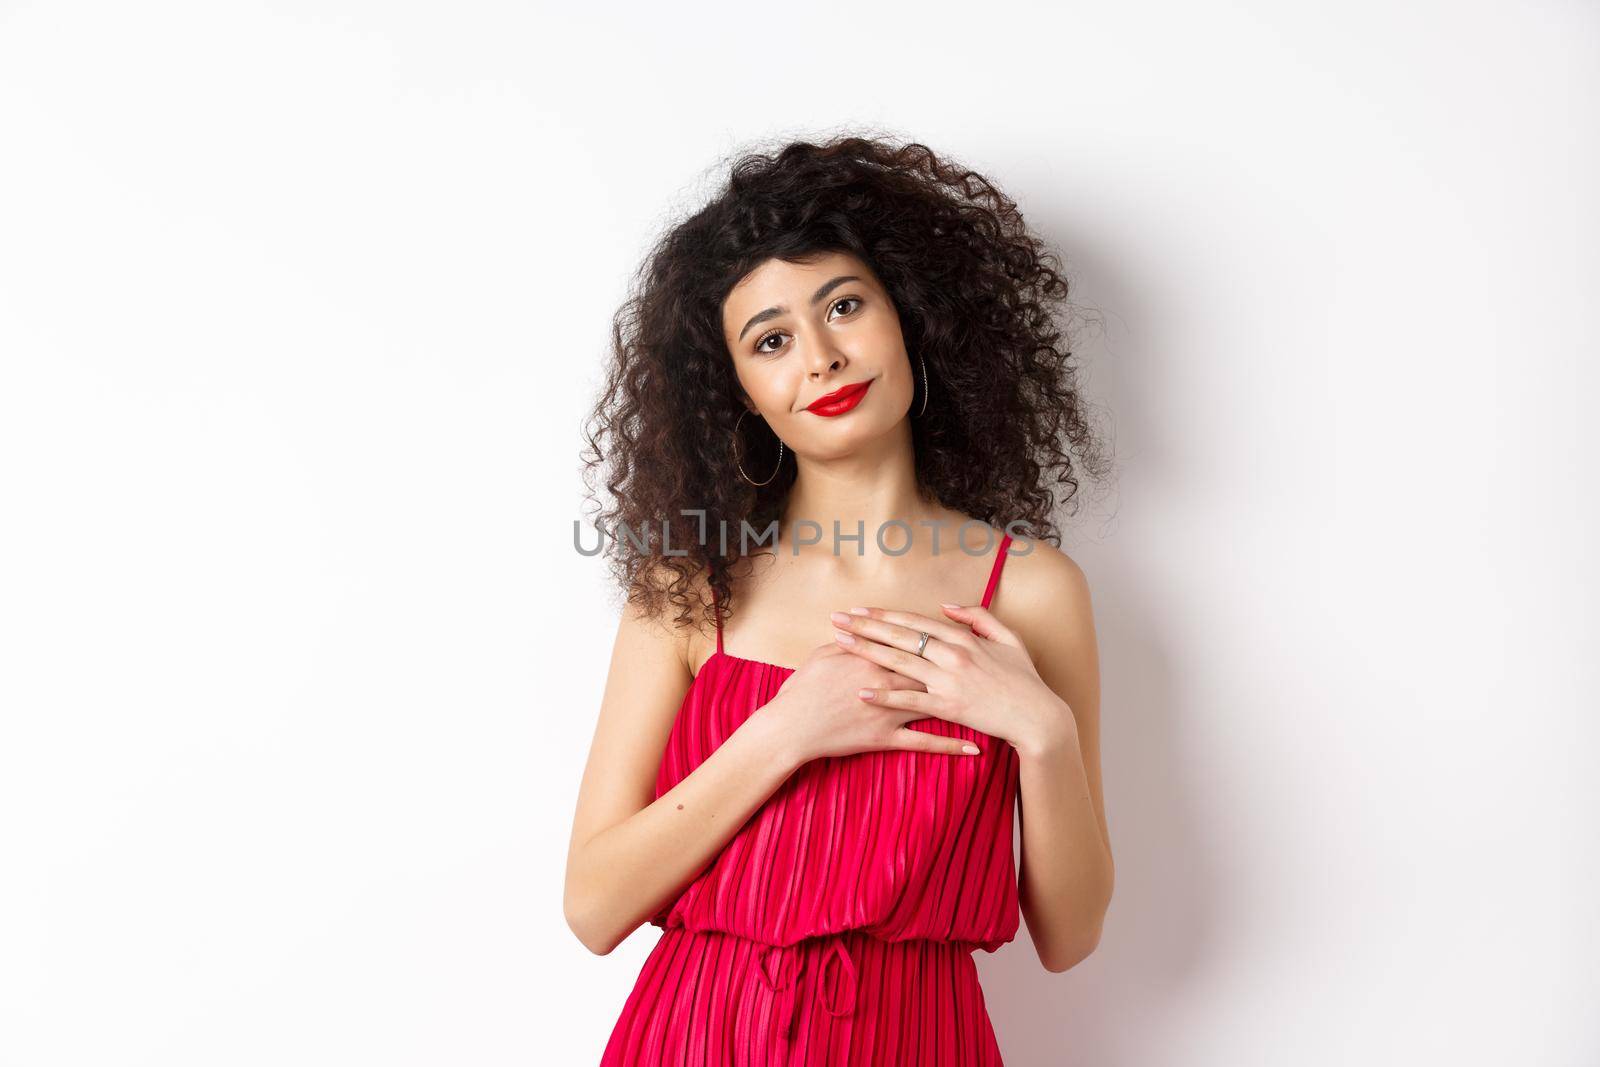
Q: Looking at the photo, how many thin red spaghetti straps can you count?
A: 2